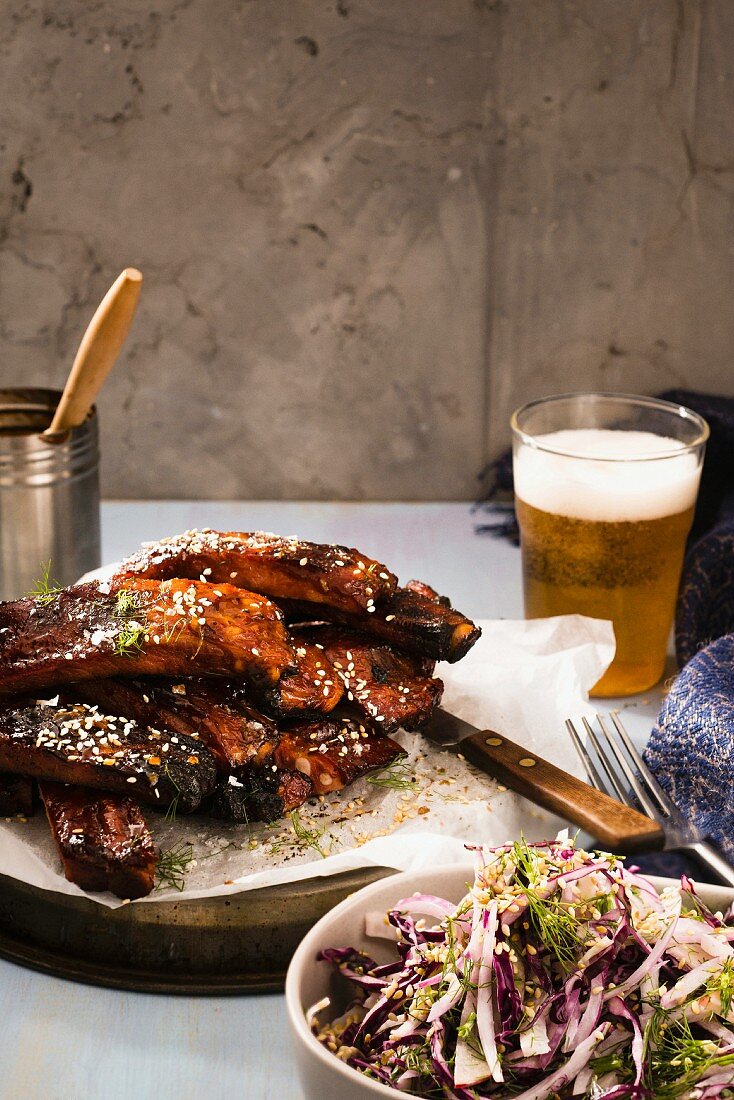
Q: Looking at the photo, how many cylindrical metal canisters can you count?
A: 1